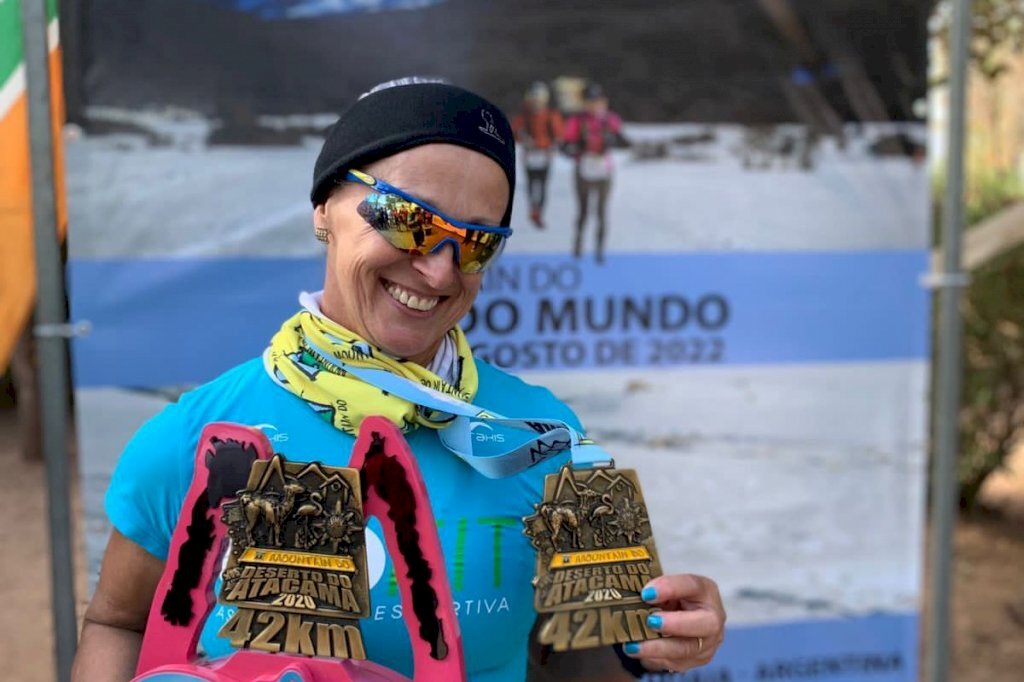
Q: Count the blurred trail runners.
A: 2